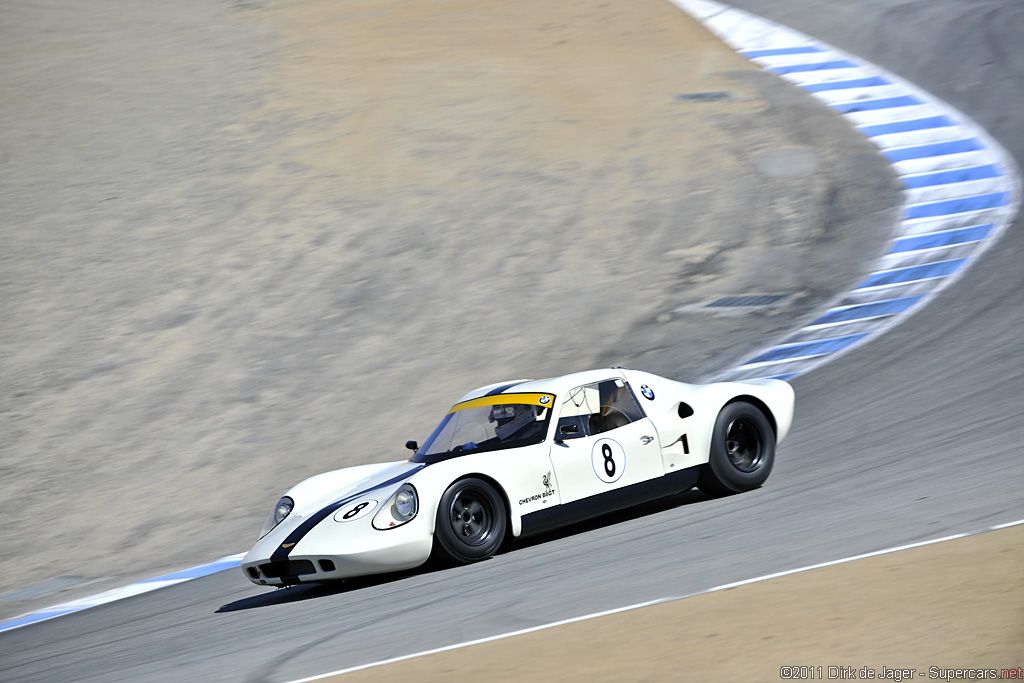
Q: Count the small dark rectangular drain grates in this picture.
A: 2